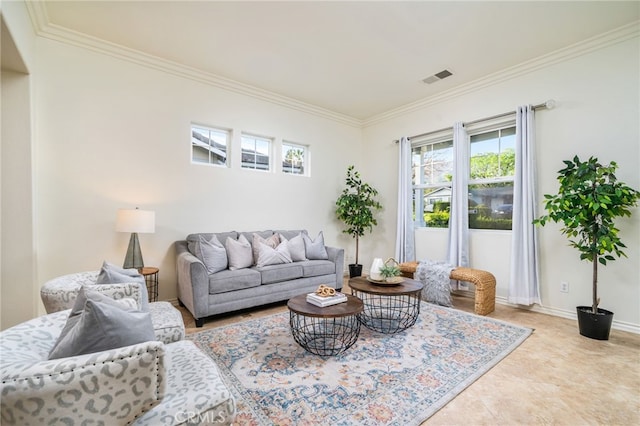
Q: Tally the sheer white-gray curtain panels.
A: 3